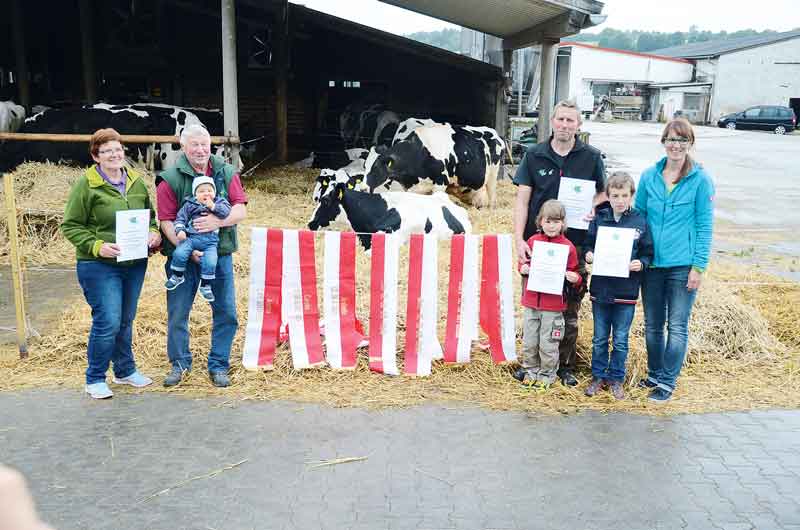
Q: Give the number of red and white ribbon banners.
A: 7